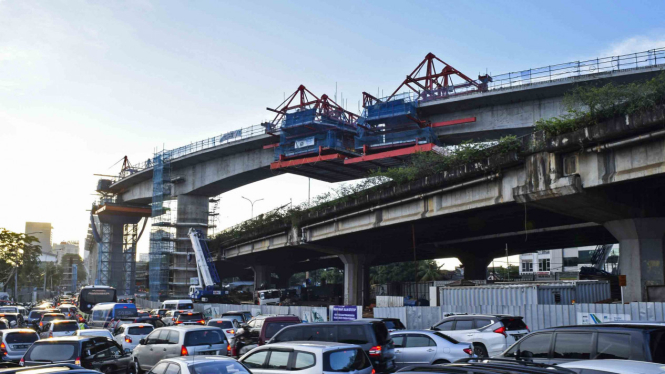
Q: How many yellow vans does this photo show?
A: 0